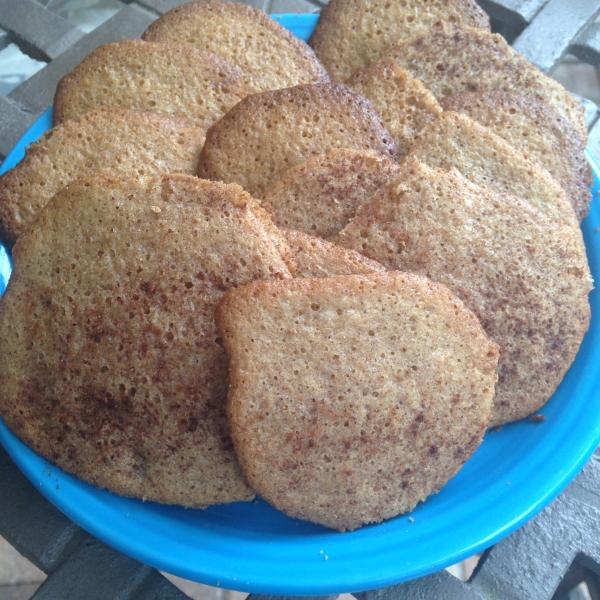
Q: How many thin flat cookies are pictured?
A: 14